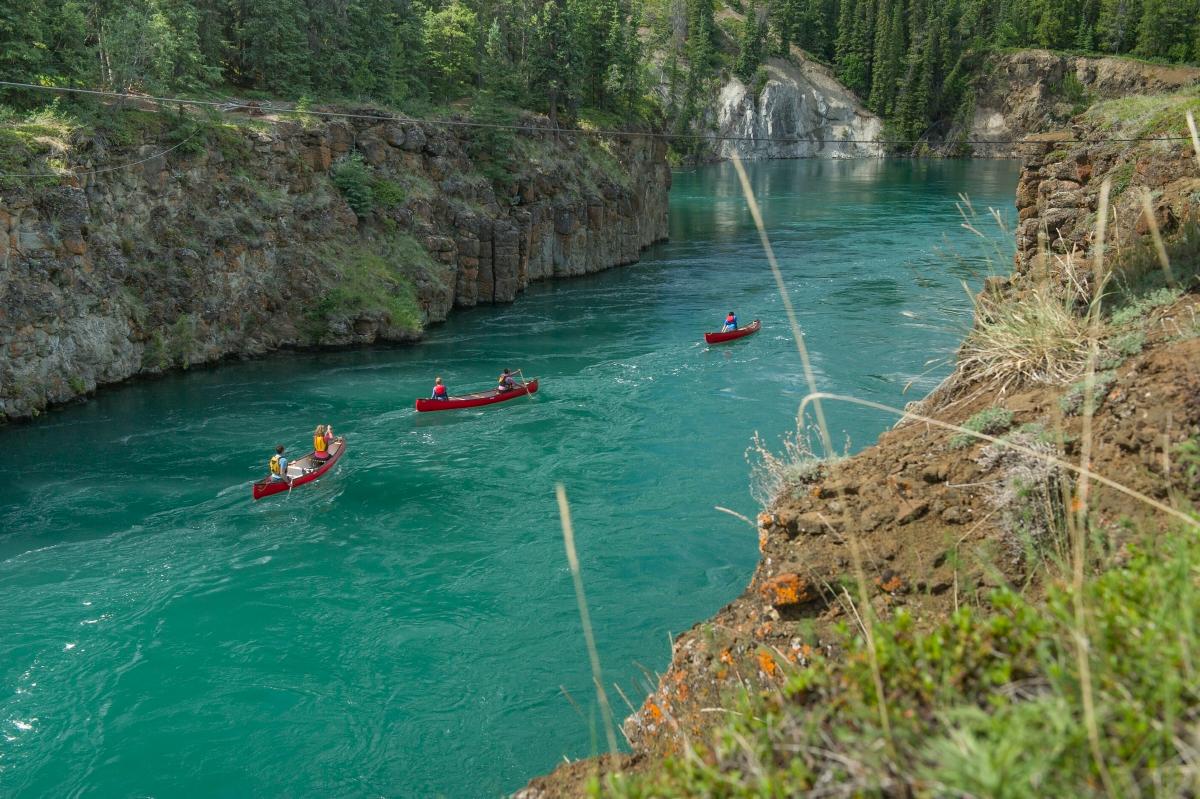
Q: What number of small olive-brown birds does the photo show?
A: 0